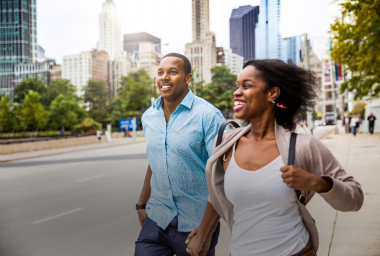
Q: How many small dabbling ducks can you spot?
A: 0